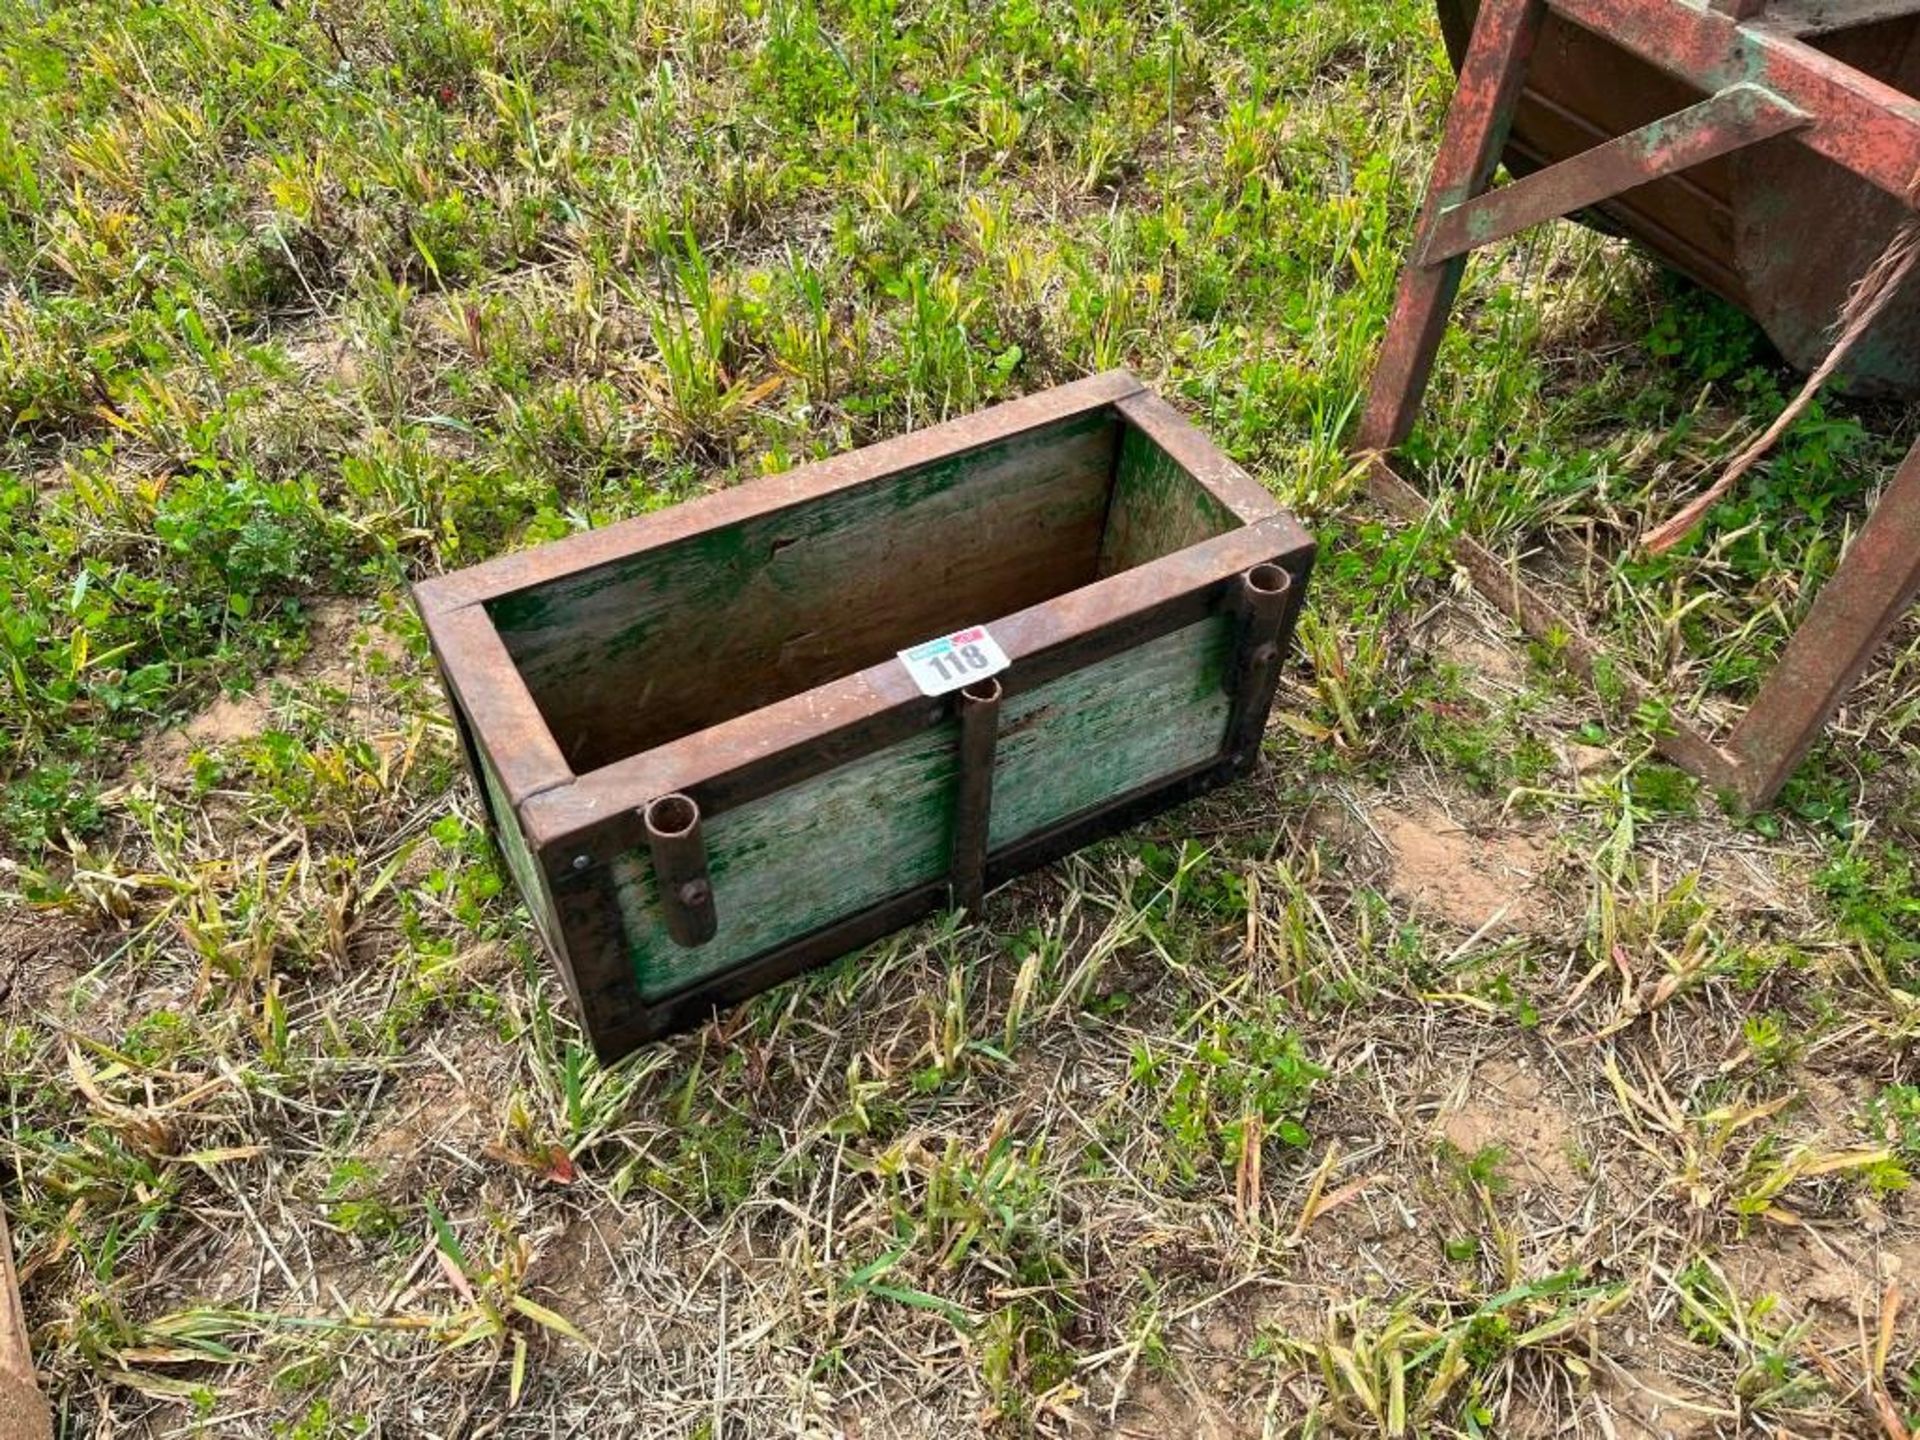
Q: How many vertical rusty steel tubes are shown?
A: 3